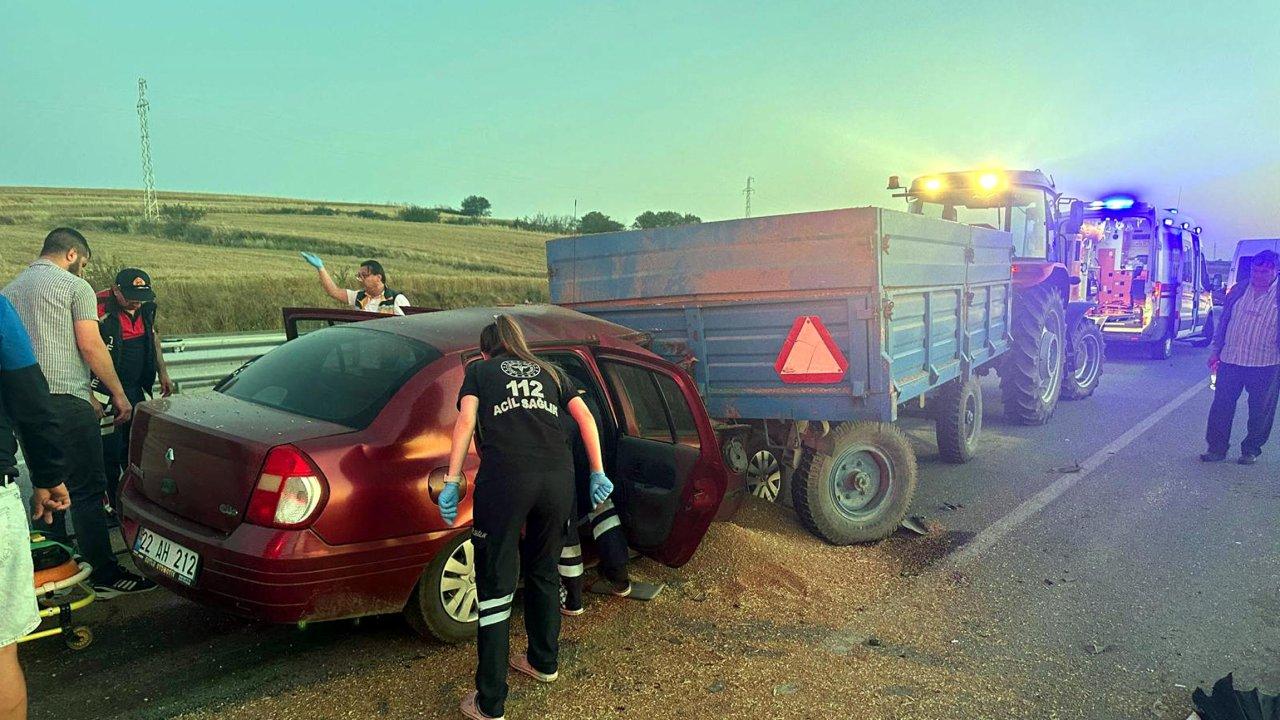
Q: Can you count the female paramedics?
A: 1